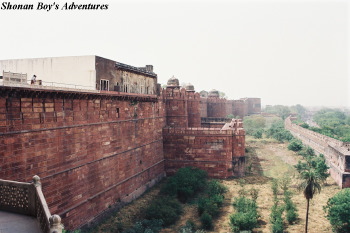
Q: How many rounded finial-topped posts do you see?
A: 2